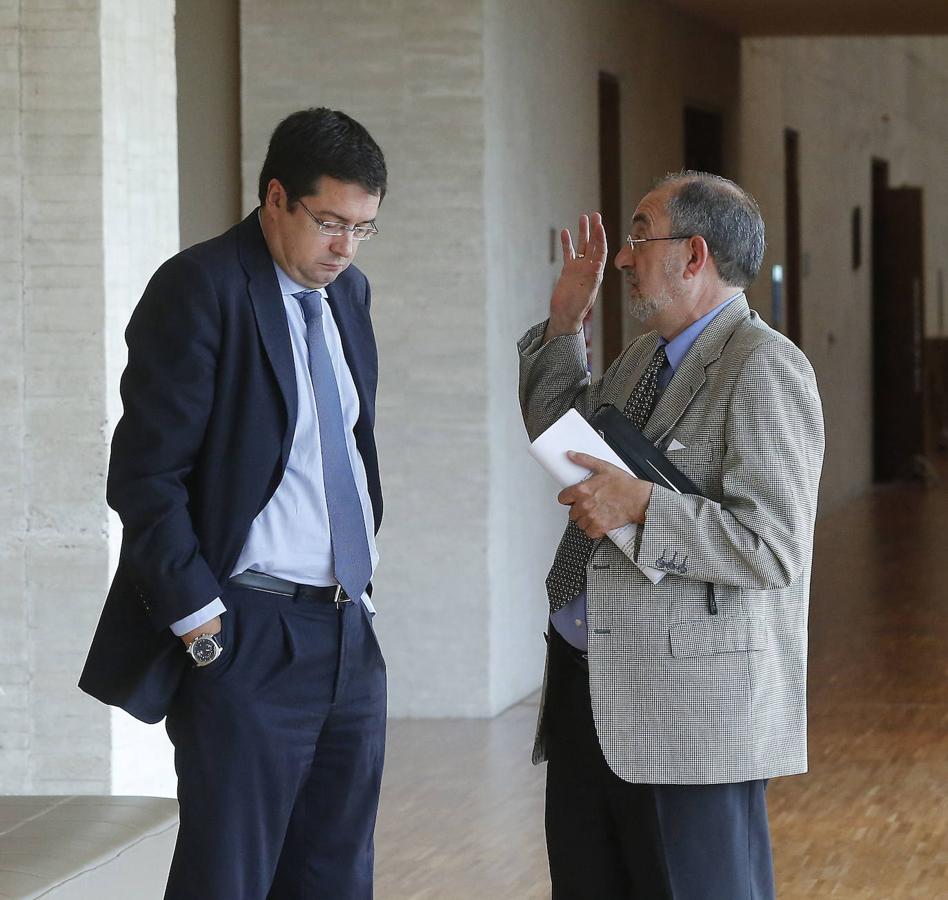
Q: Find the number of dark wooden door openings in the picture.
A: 4